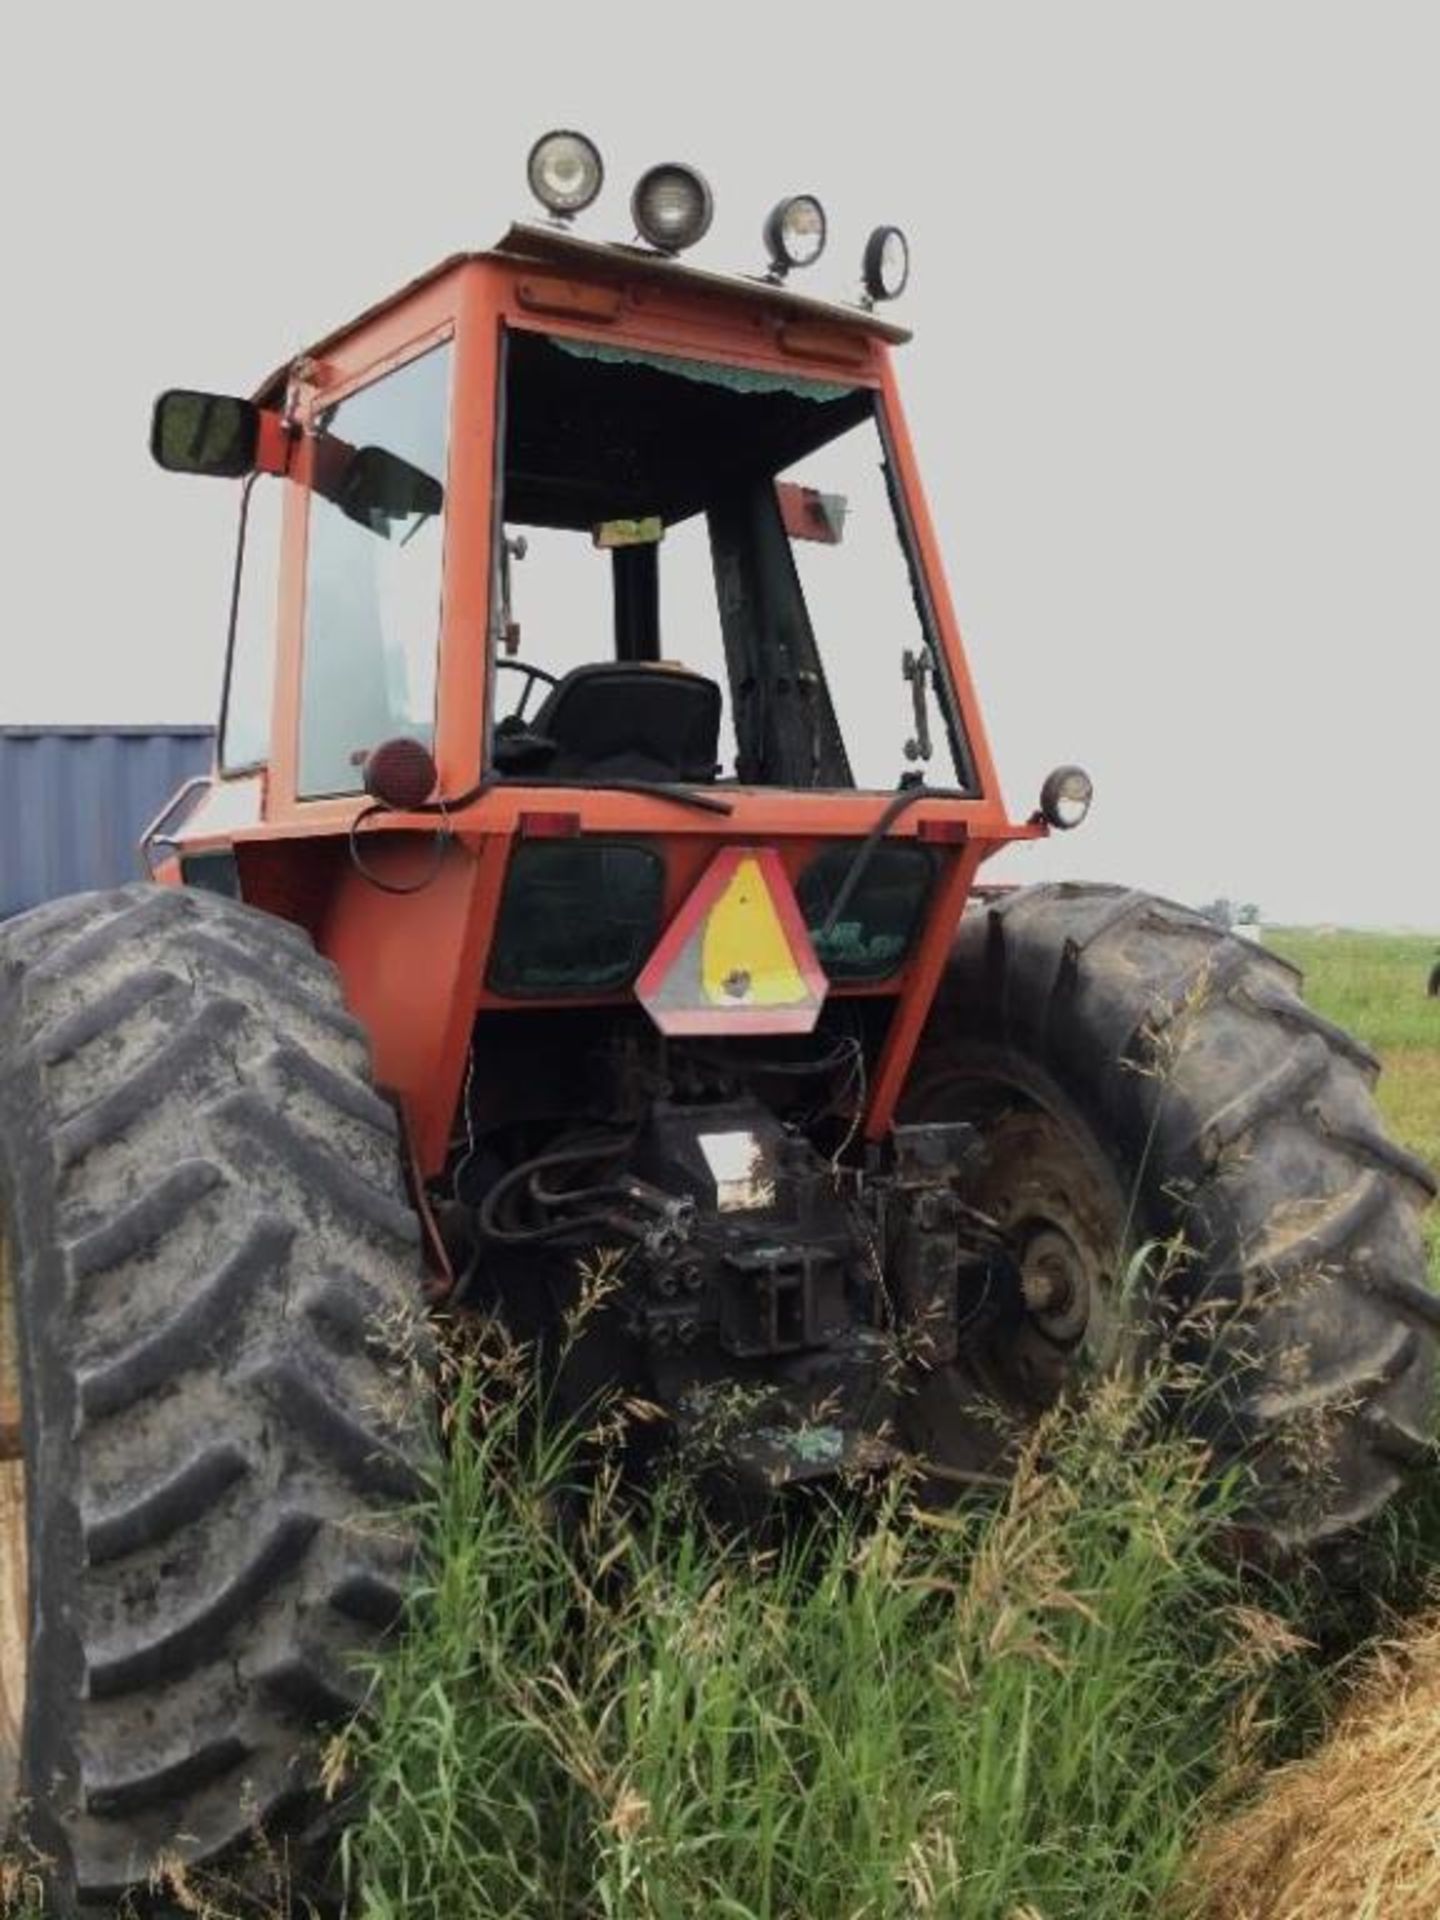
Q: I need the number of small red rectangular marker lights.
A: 2